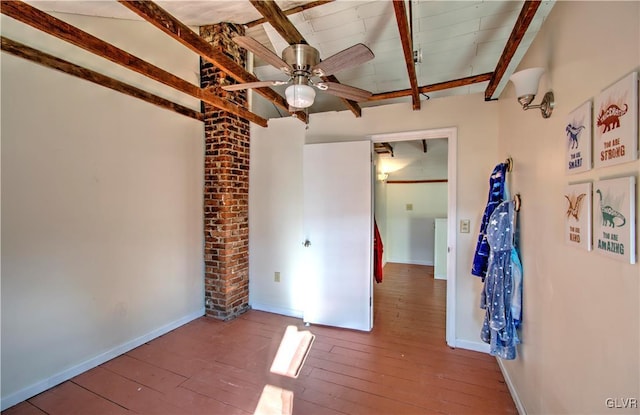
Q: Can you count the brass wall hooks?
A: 2